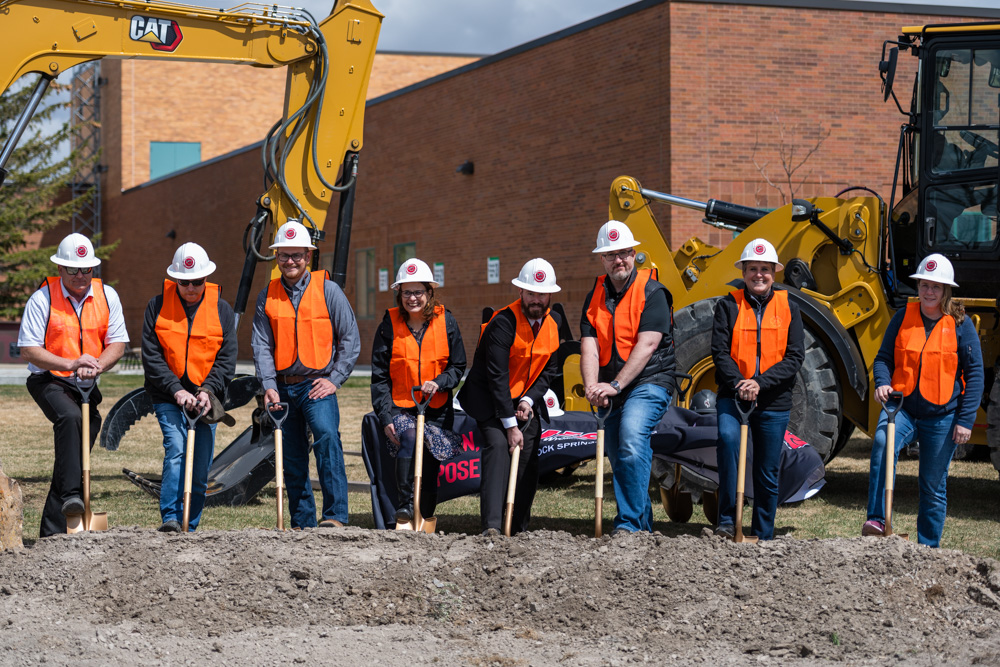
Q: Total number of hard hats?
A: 11